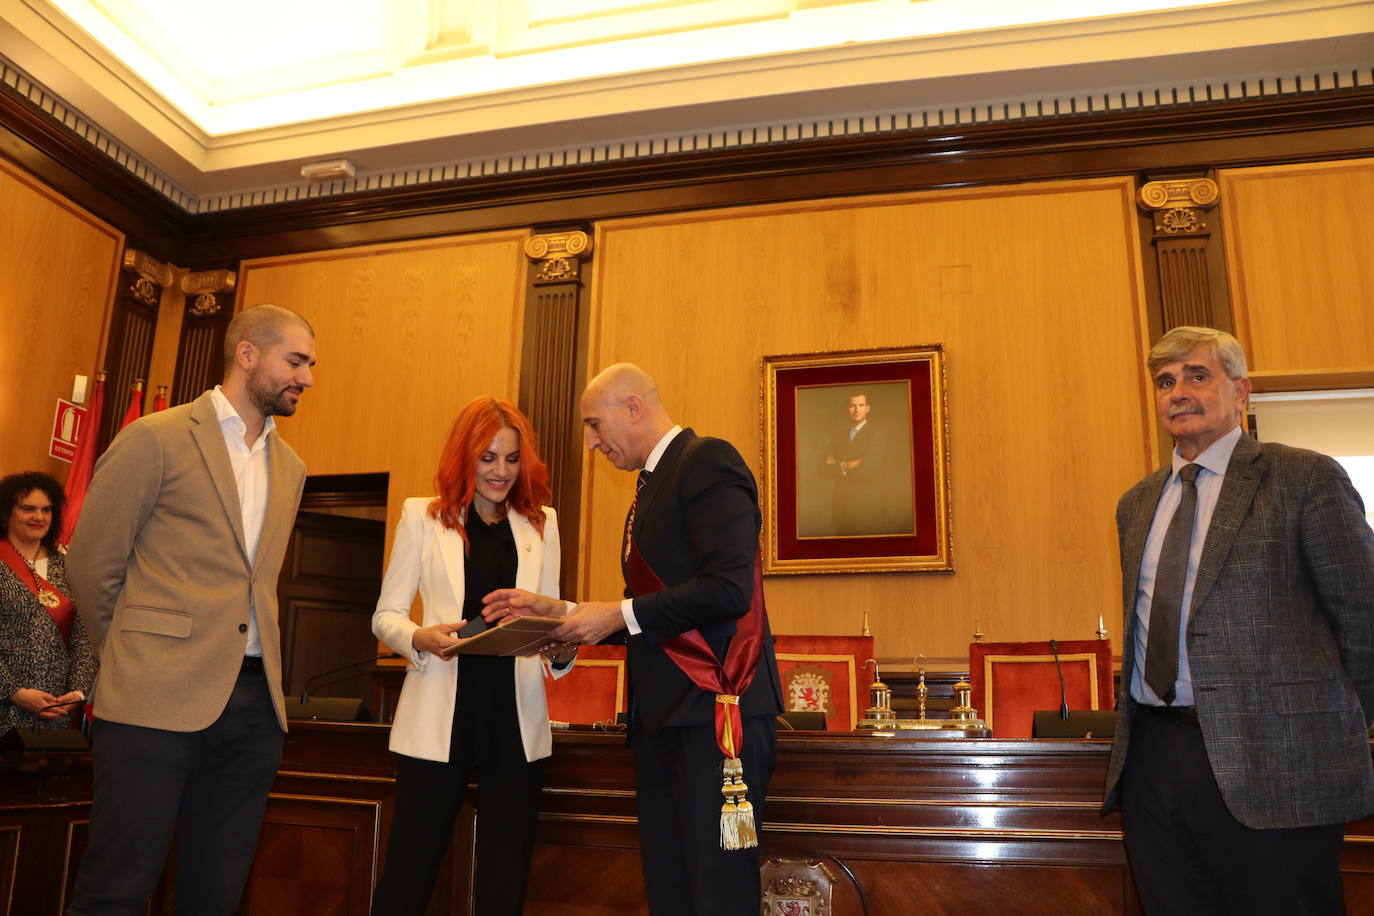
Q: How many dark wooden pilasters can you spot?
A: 4